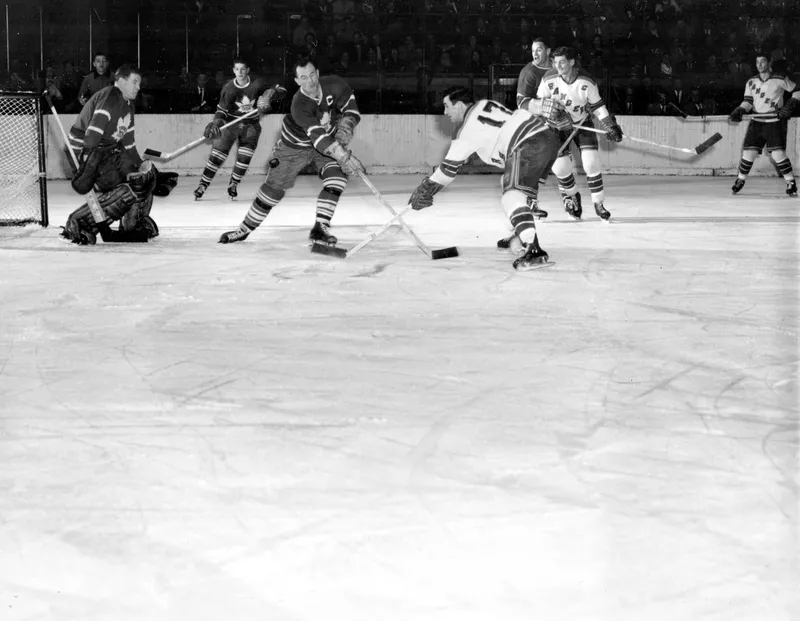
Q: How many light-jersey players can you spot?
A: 3